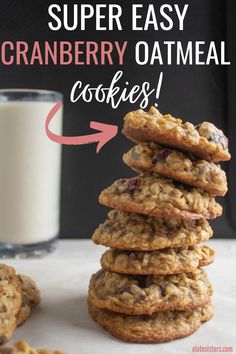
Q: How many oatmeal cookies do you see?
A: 10